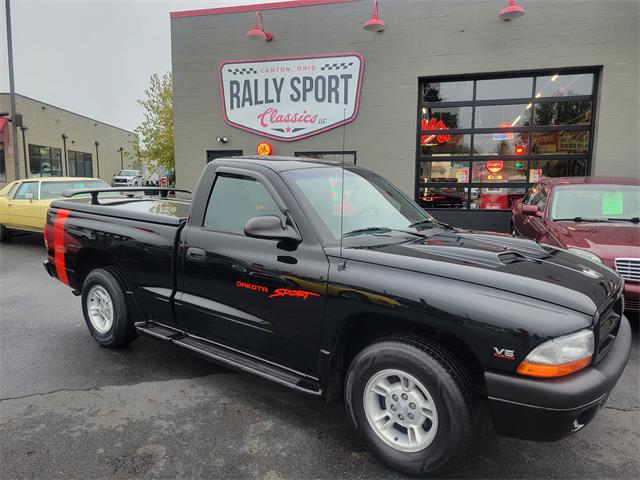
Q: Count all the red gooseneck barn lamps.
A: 3